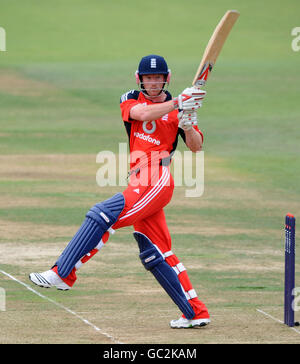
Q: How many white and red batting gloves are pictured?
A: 2